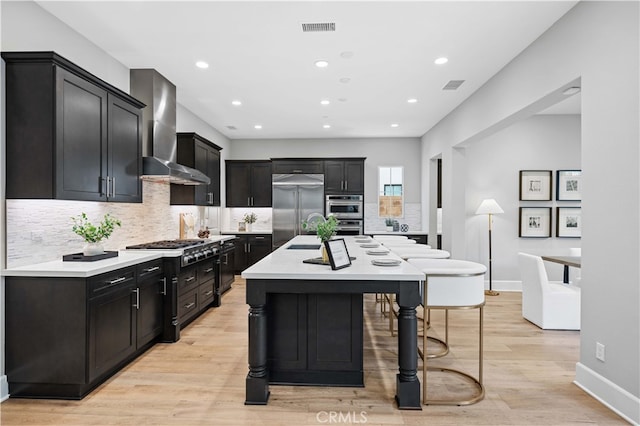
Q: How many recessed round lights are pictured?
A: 9